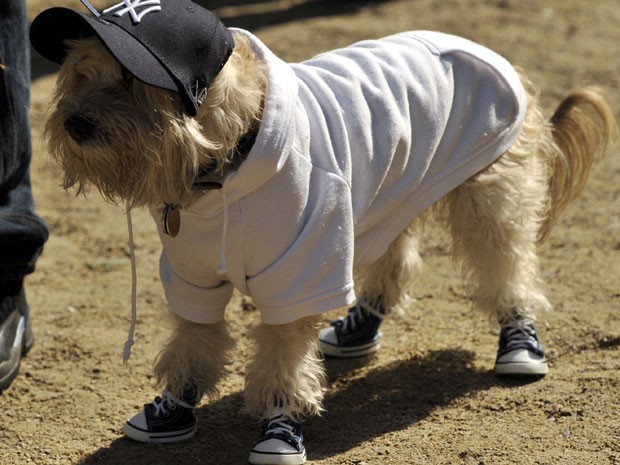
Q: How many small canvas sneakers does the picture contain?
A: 4